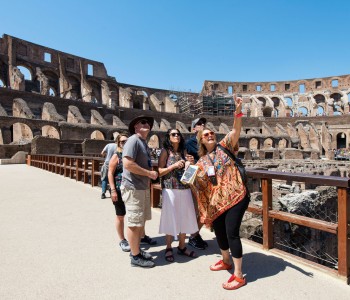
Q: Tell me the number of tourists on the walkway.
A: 6